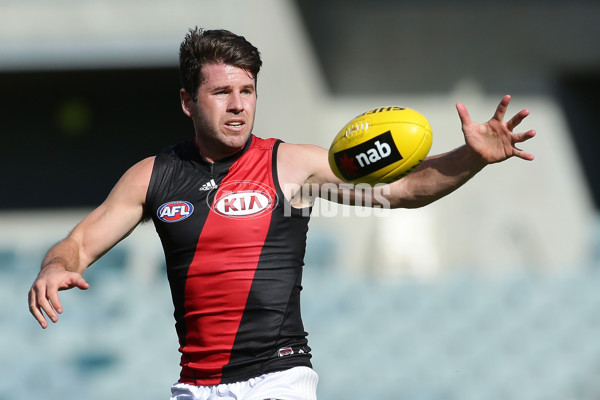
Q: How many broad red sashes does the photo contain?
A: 1